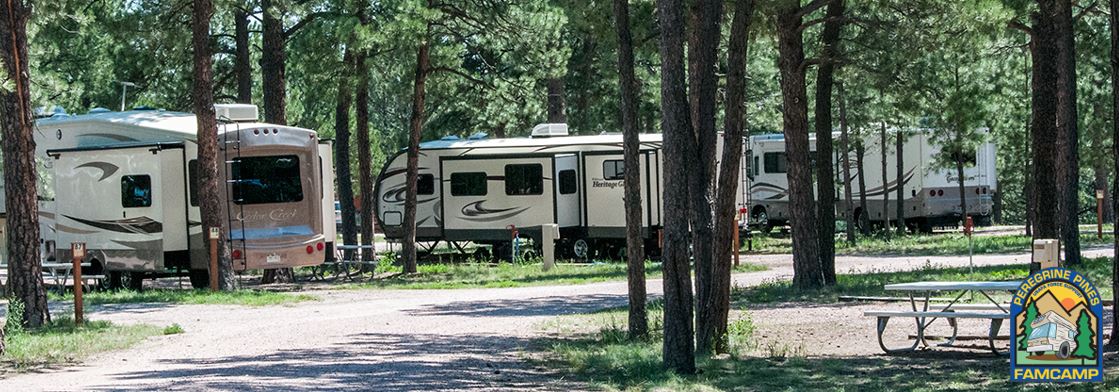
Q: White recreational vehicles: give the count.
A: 3